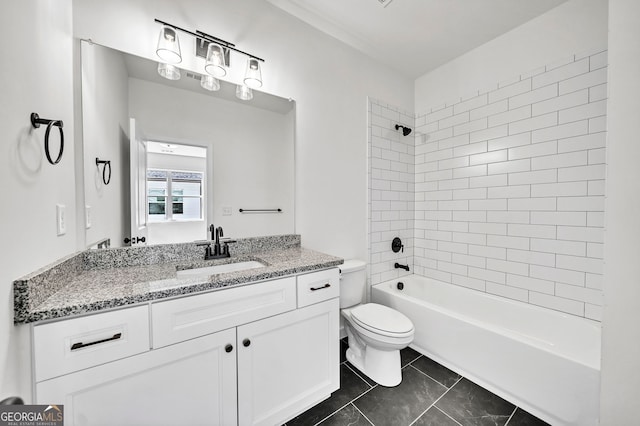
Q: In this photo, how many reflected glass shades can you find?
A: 3